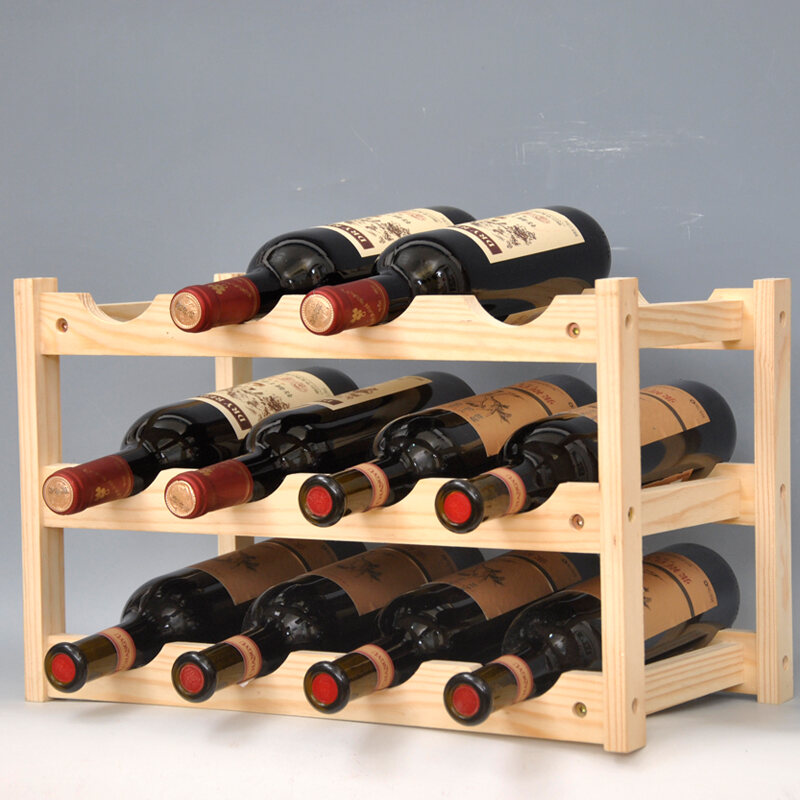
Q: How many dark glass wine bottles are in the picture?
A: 10